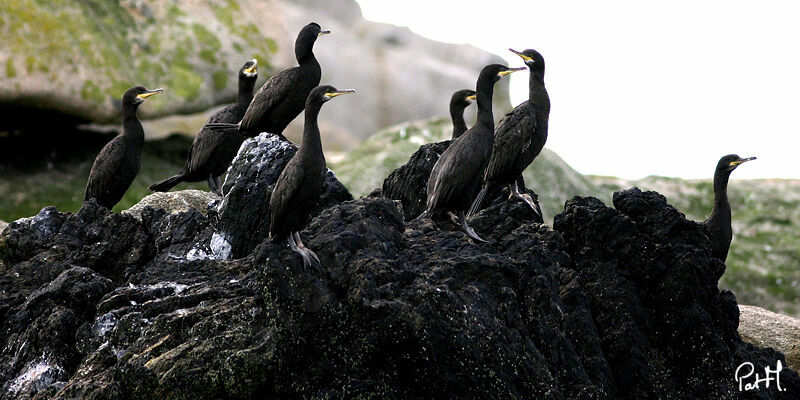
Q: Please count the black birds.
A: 8